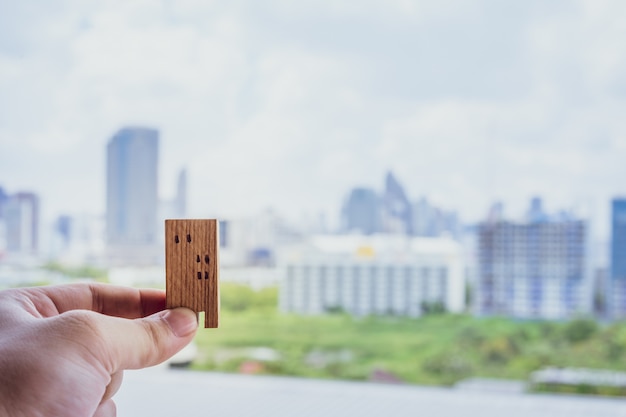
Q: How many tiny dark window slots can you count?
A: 6